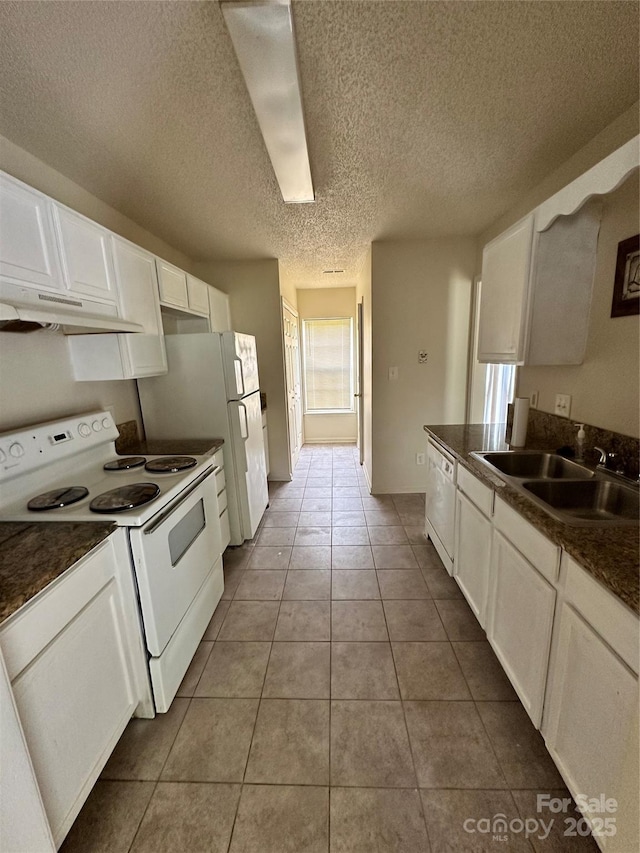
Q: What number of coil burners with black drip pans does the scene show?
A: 4